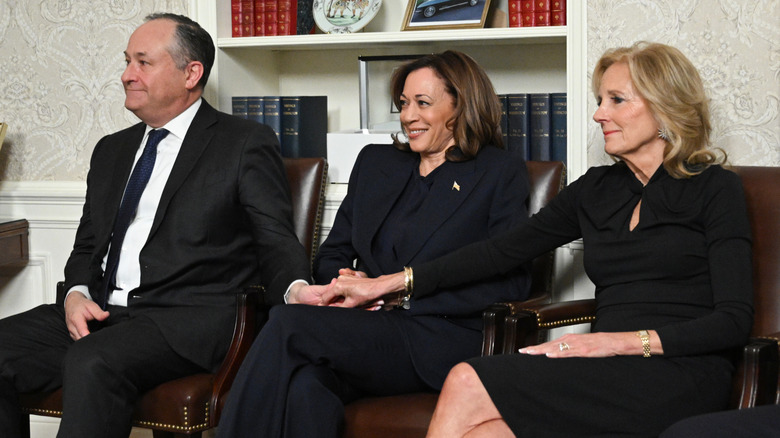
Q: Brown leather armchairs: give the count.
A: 3